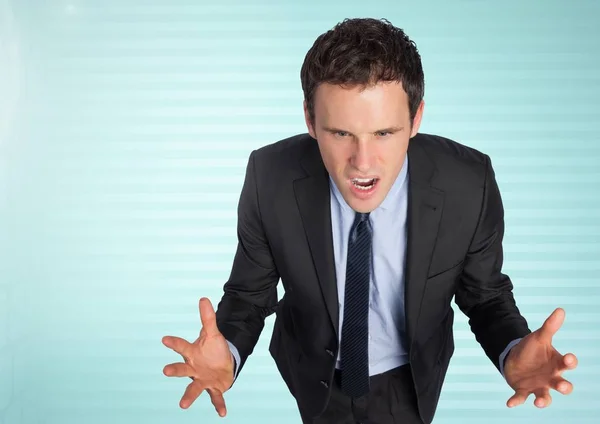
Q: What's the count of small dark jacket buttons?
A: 2